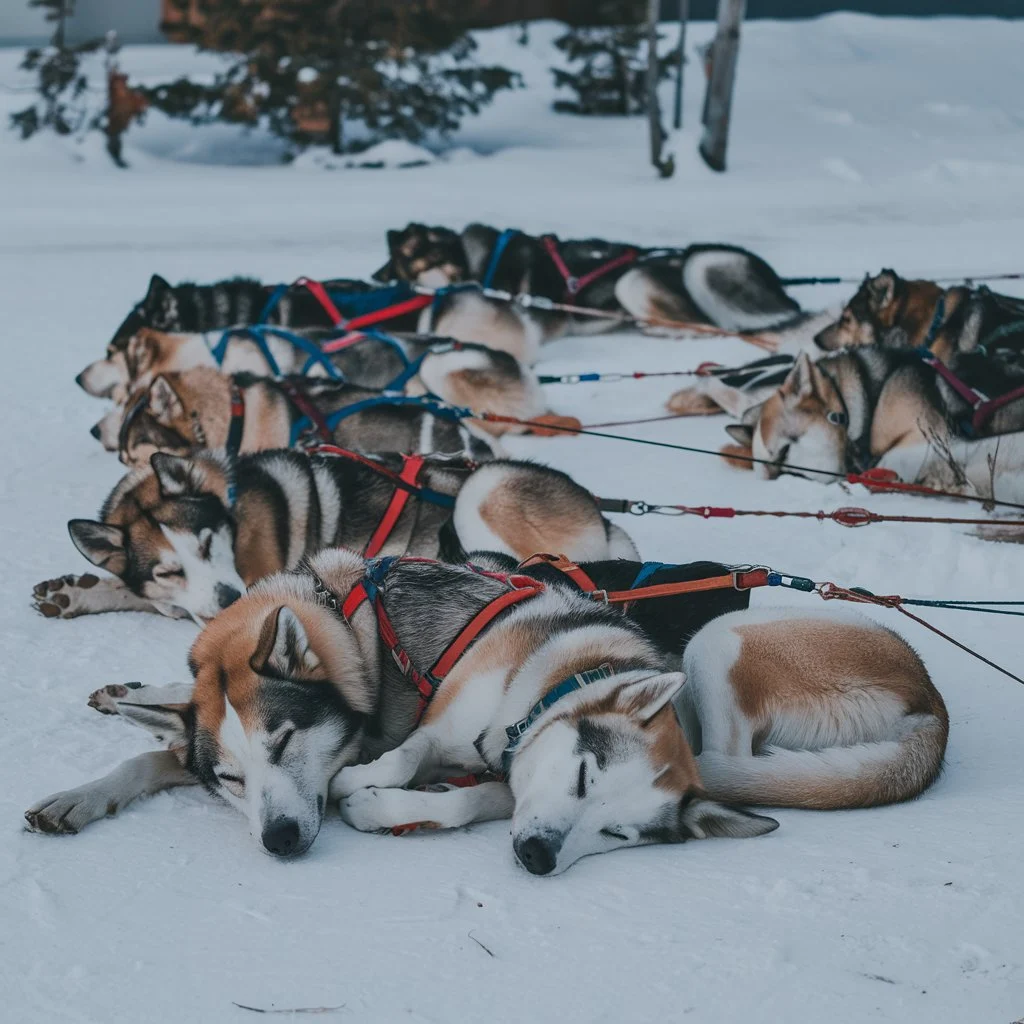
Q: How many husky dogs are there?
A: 9